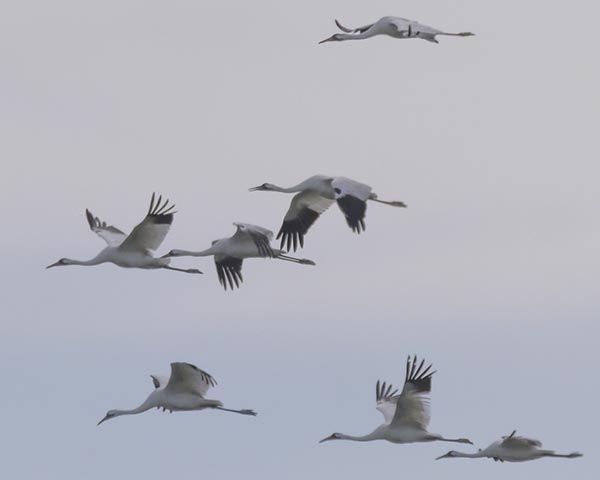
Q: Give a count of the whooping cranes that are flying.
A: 7